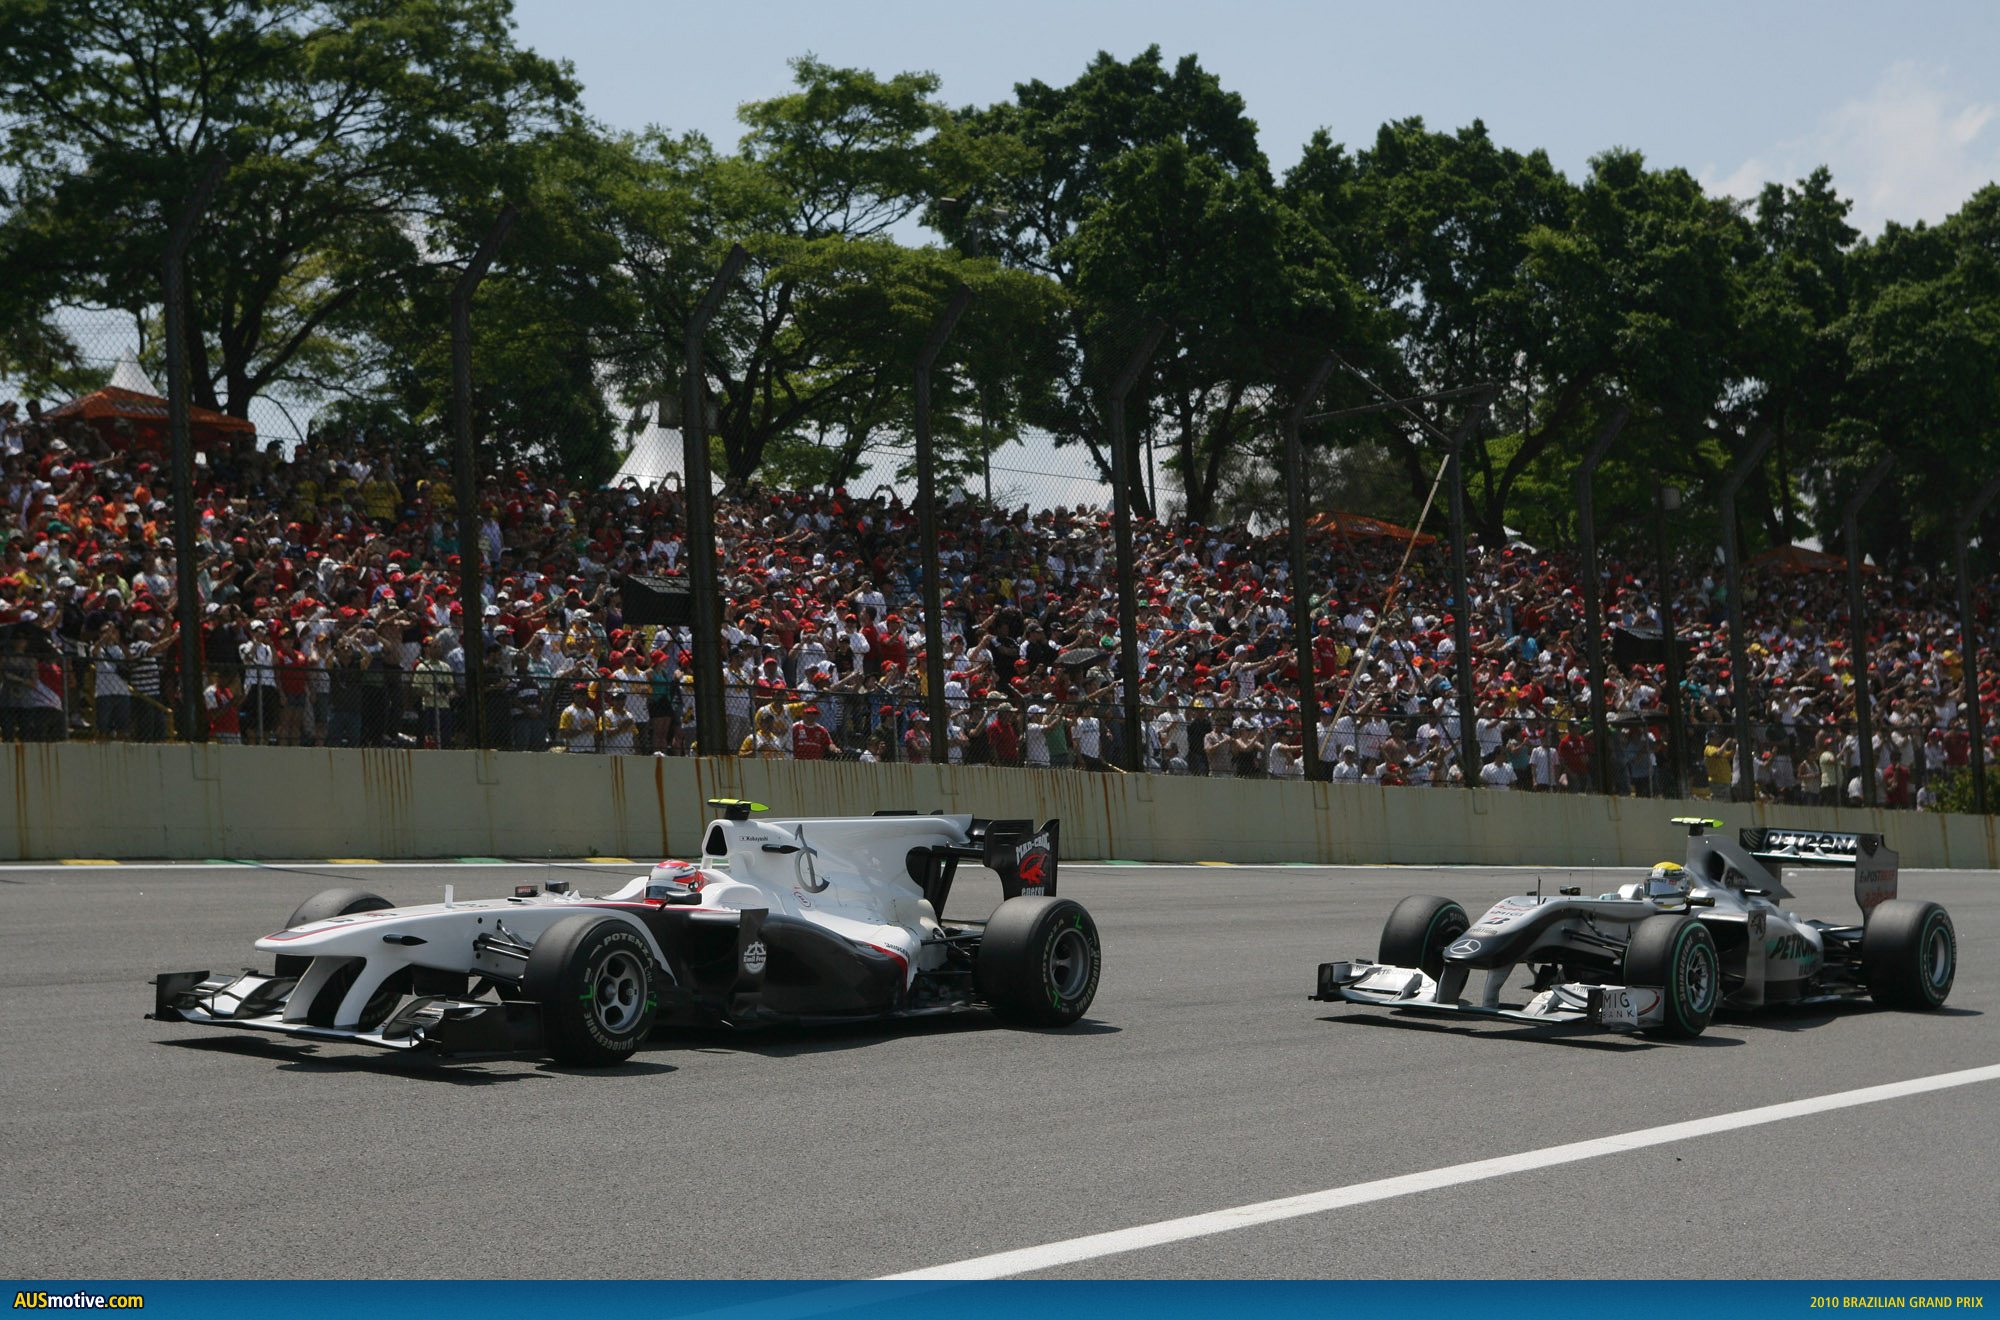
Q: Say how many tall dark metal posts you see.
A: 11